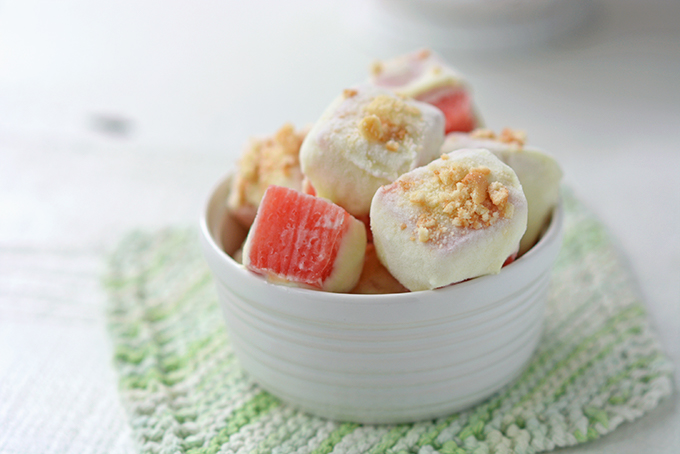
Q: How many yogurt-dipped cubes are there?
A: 6